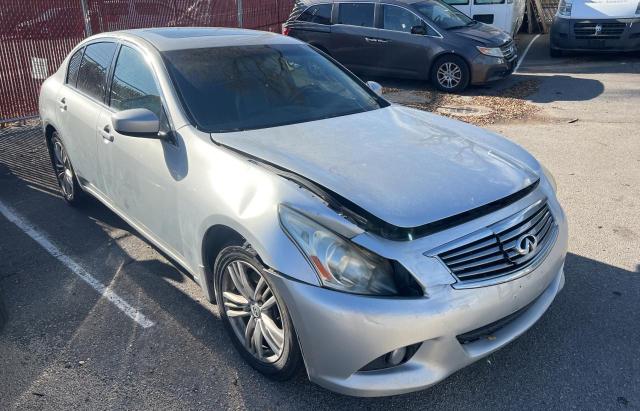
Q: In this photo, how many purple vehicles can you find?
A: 0